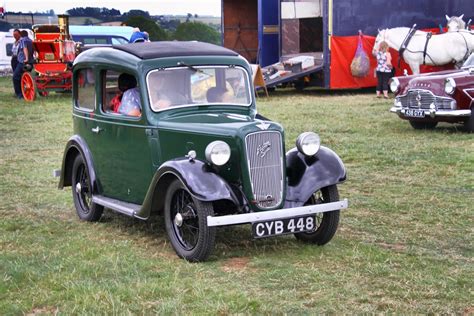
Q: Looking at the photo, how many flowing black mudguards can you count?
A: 3